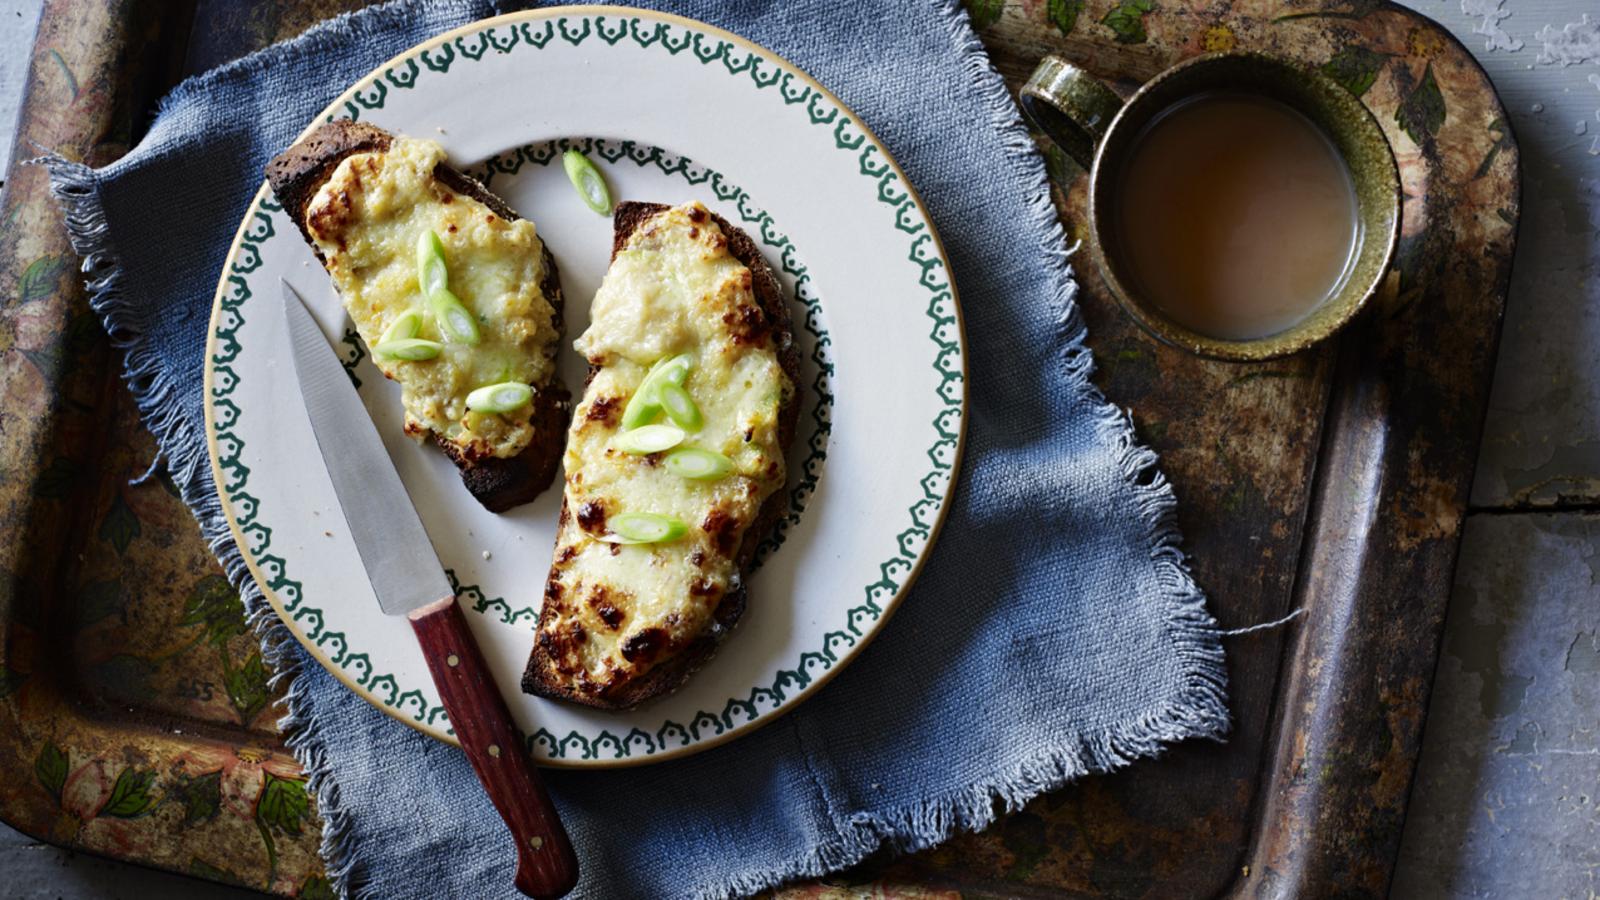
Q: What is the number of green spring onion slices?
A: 12